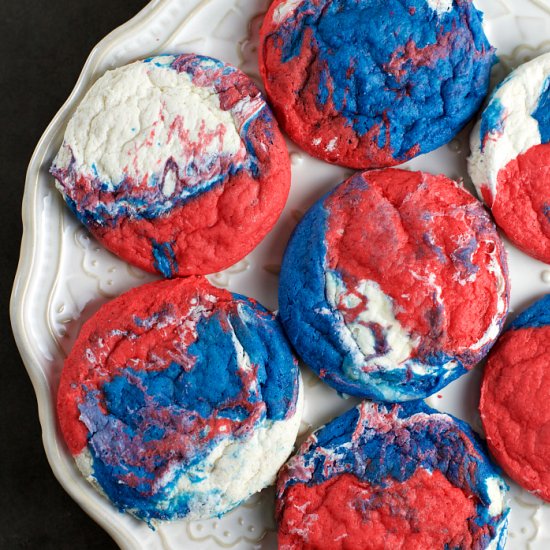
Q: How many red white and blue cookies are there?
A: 7